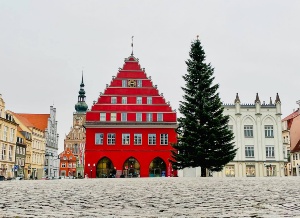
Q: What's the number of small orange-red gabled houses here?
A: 1